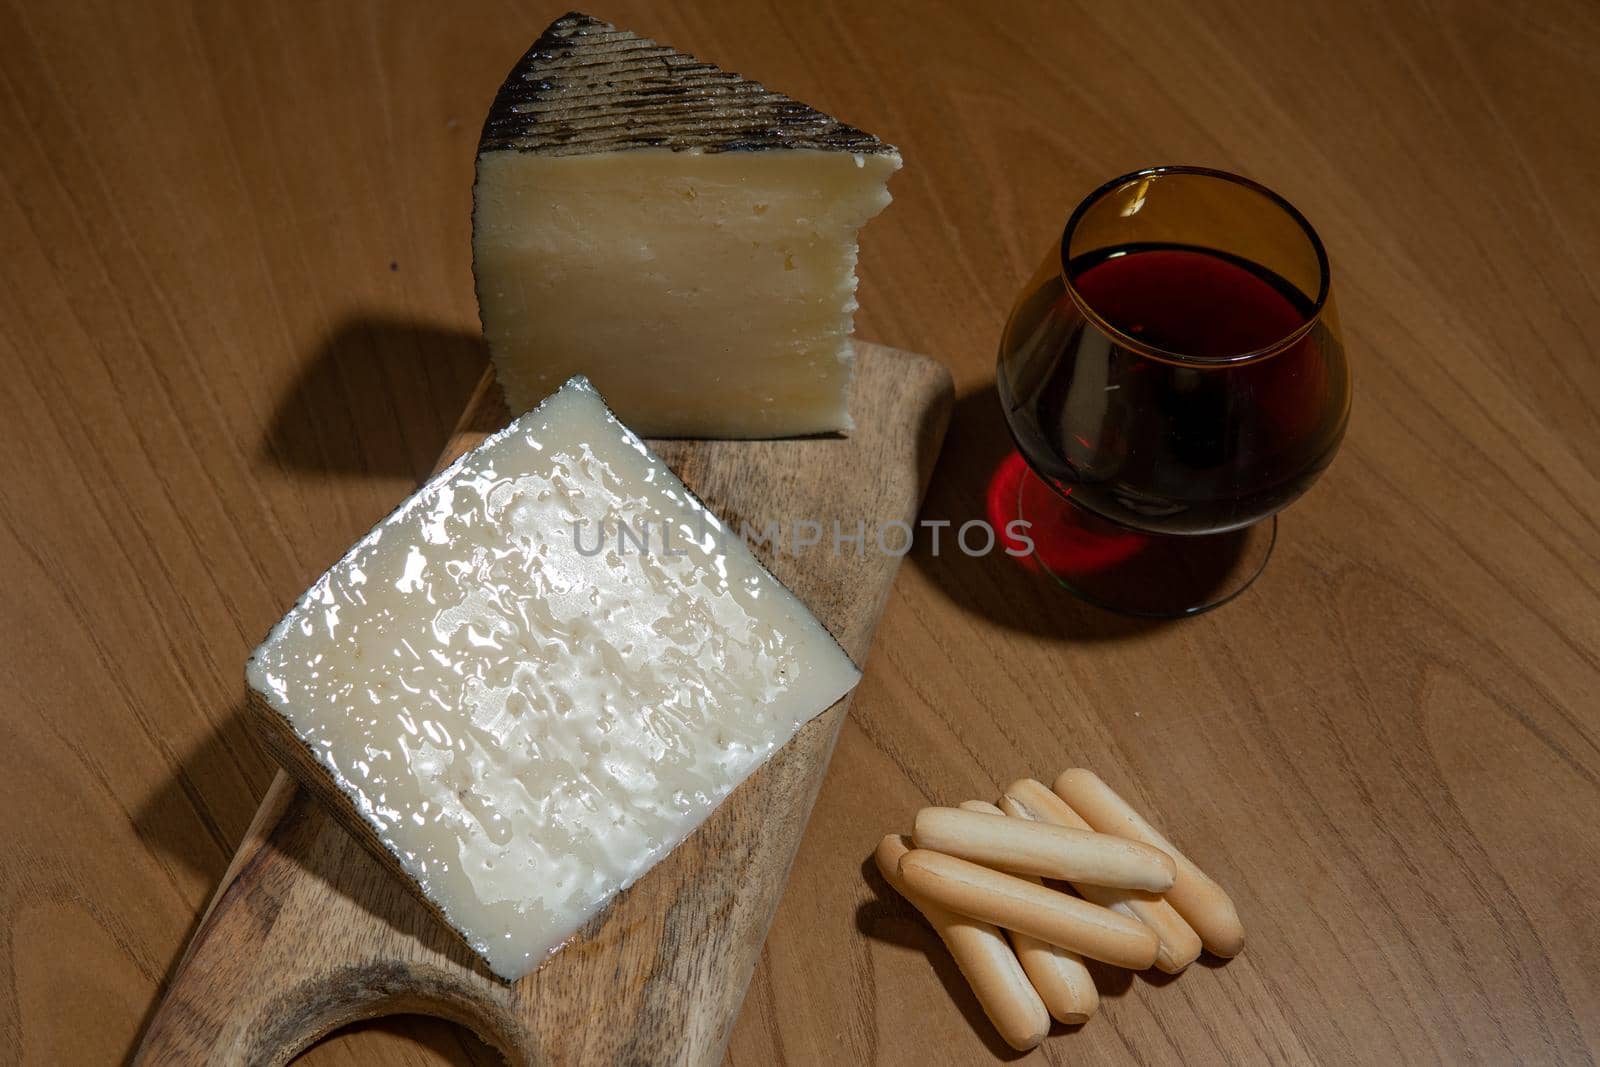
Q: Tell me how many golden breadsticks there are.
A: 6